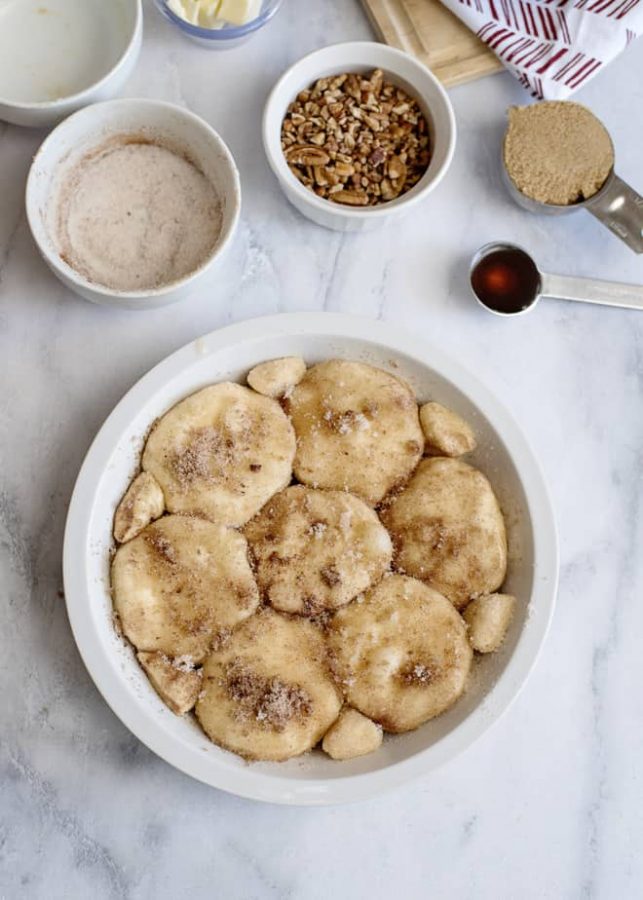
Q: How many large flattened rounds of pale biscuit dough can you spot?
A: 7